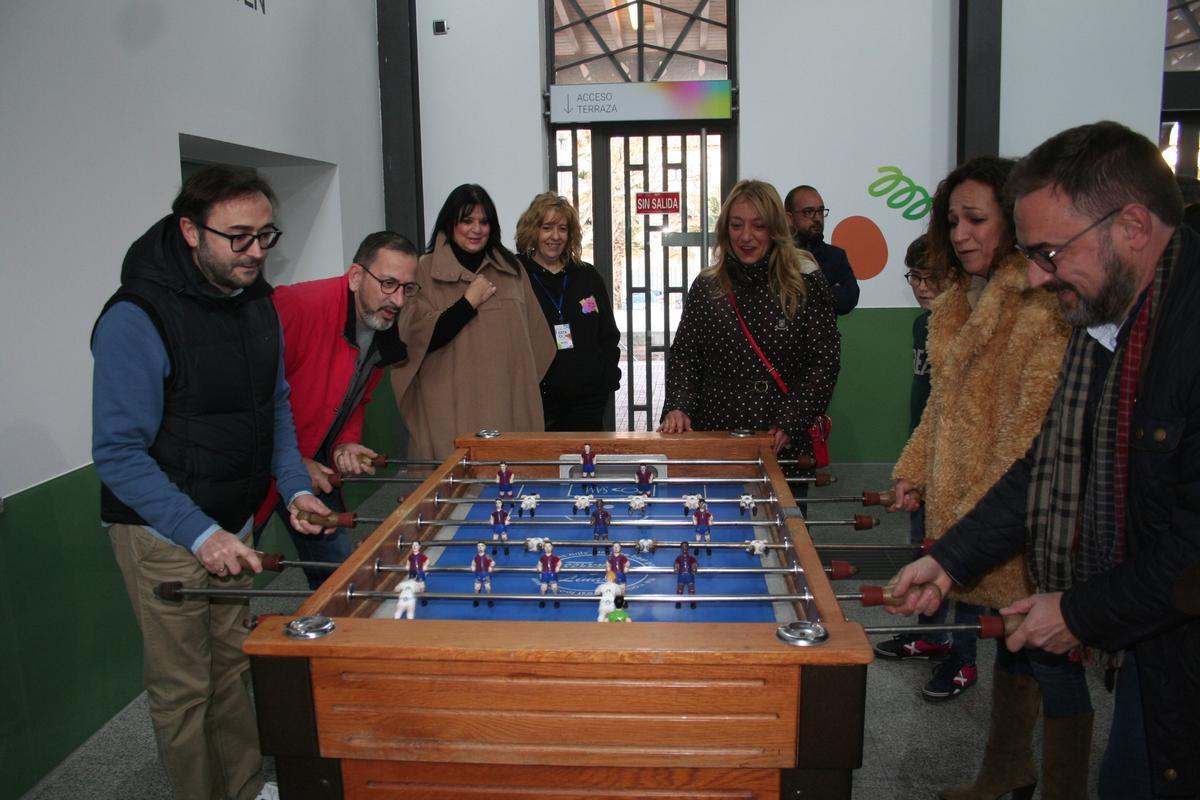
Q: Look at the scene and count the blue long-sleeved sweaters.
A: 1